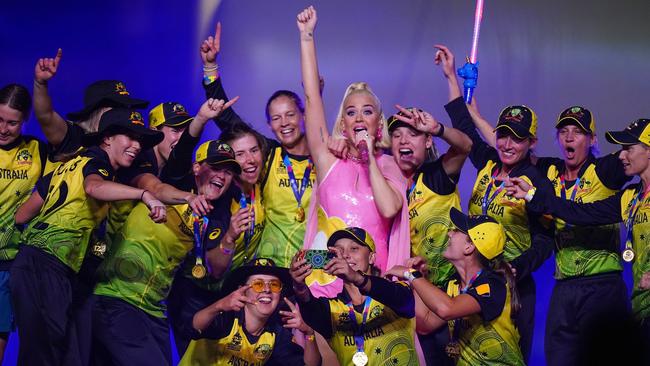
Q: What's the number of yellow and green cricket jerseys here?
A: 14